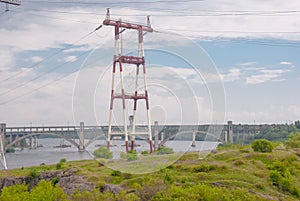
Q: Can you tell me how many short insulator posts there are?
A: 2